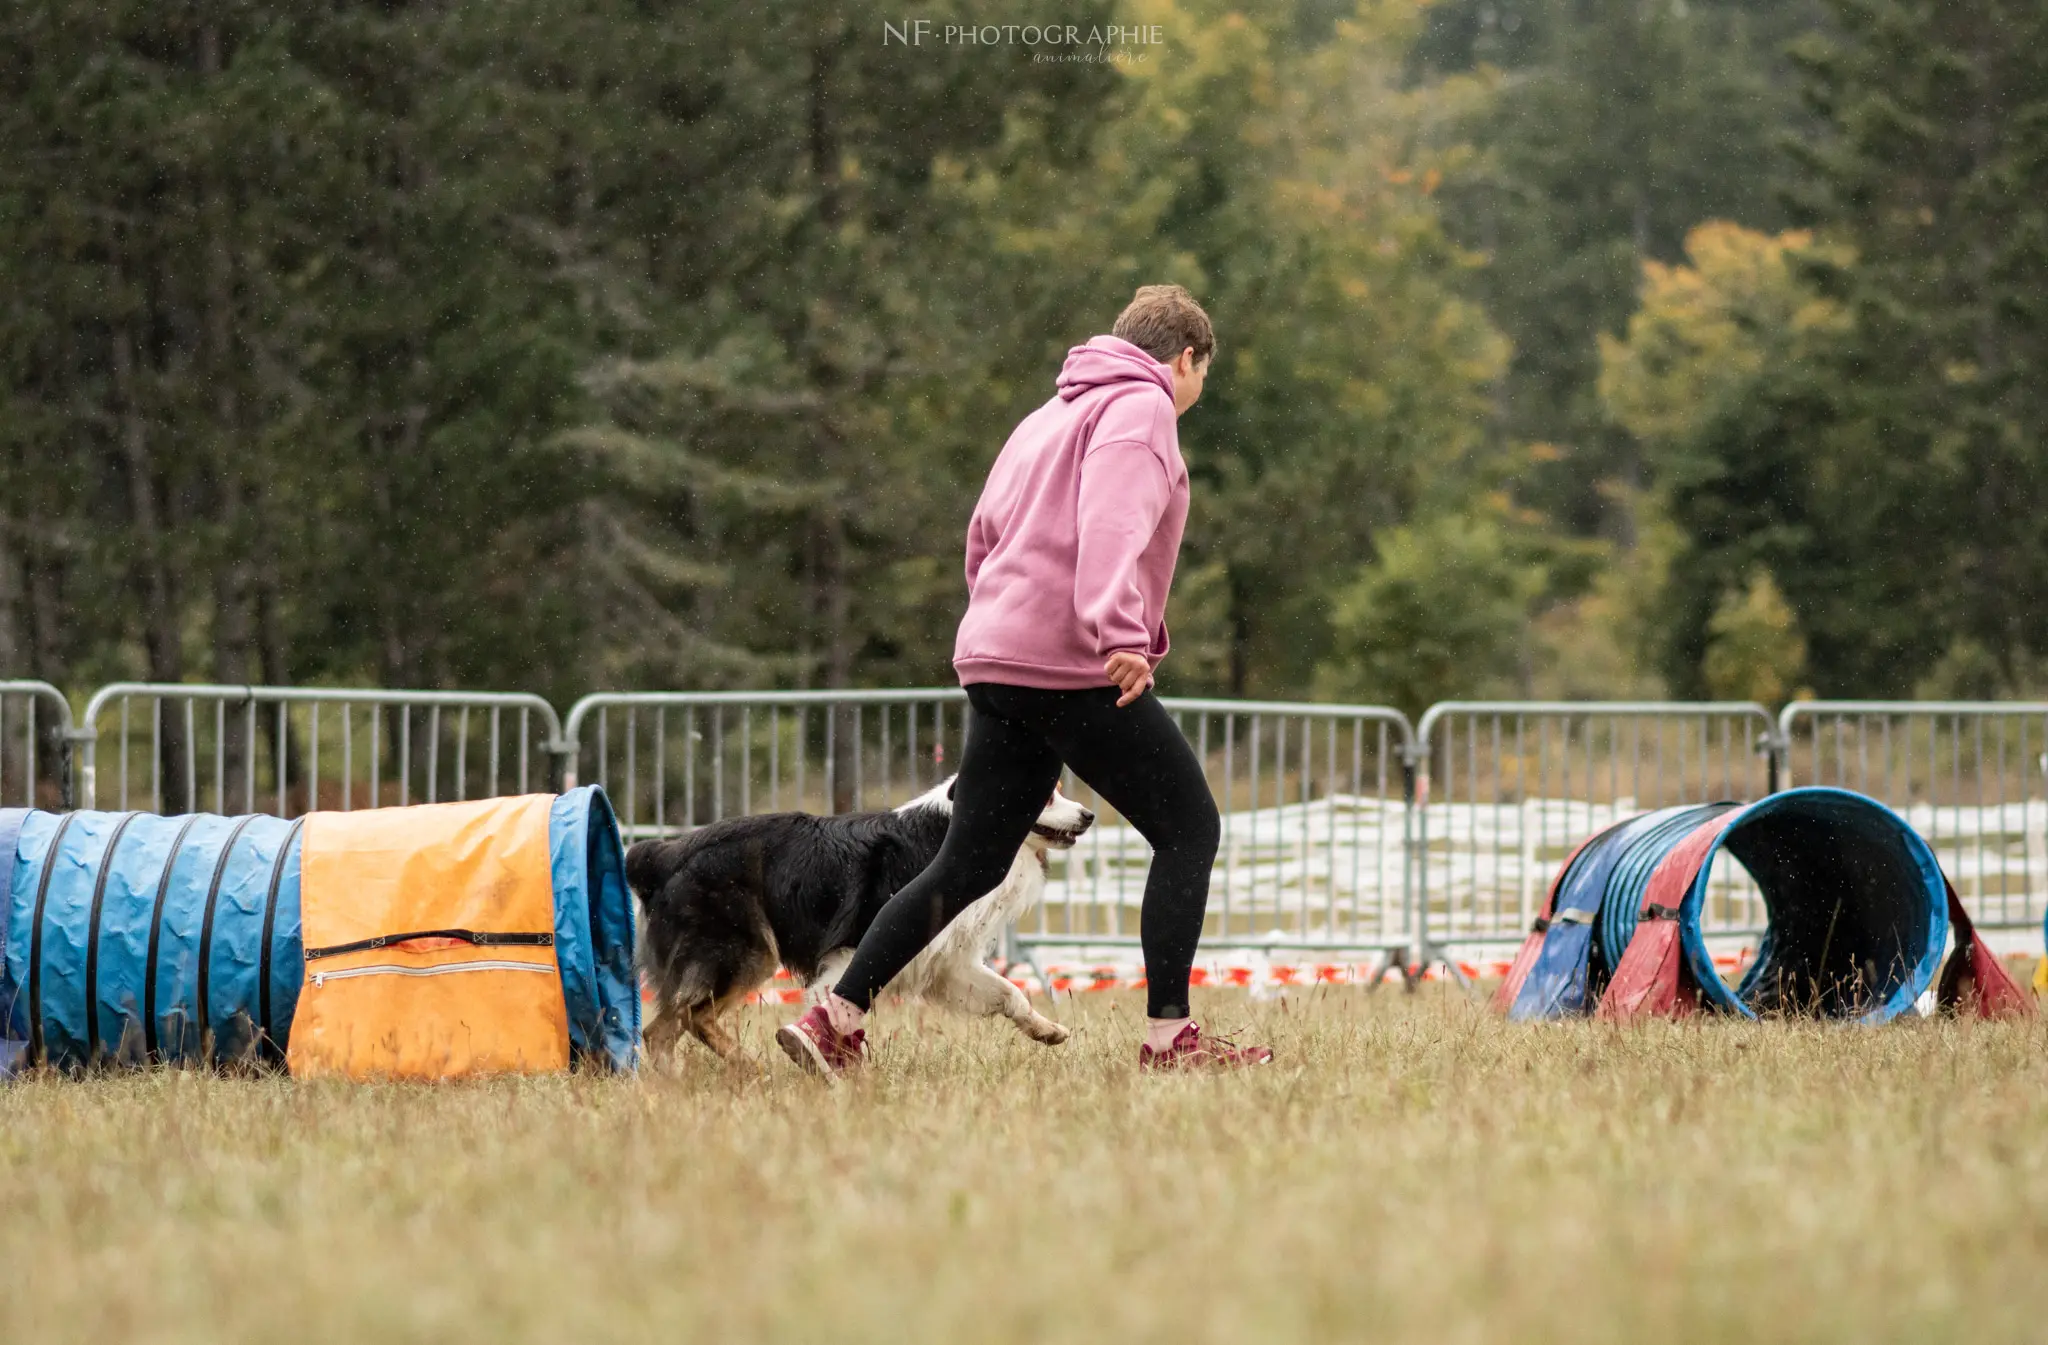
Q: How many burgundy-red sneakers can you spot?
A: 2